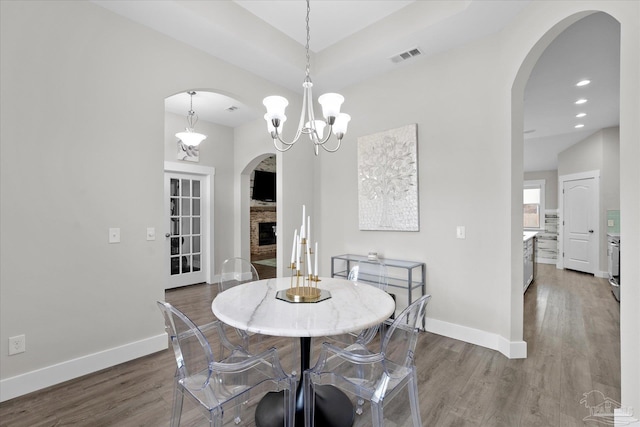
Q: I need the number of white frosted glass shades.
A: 6